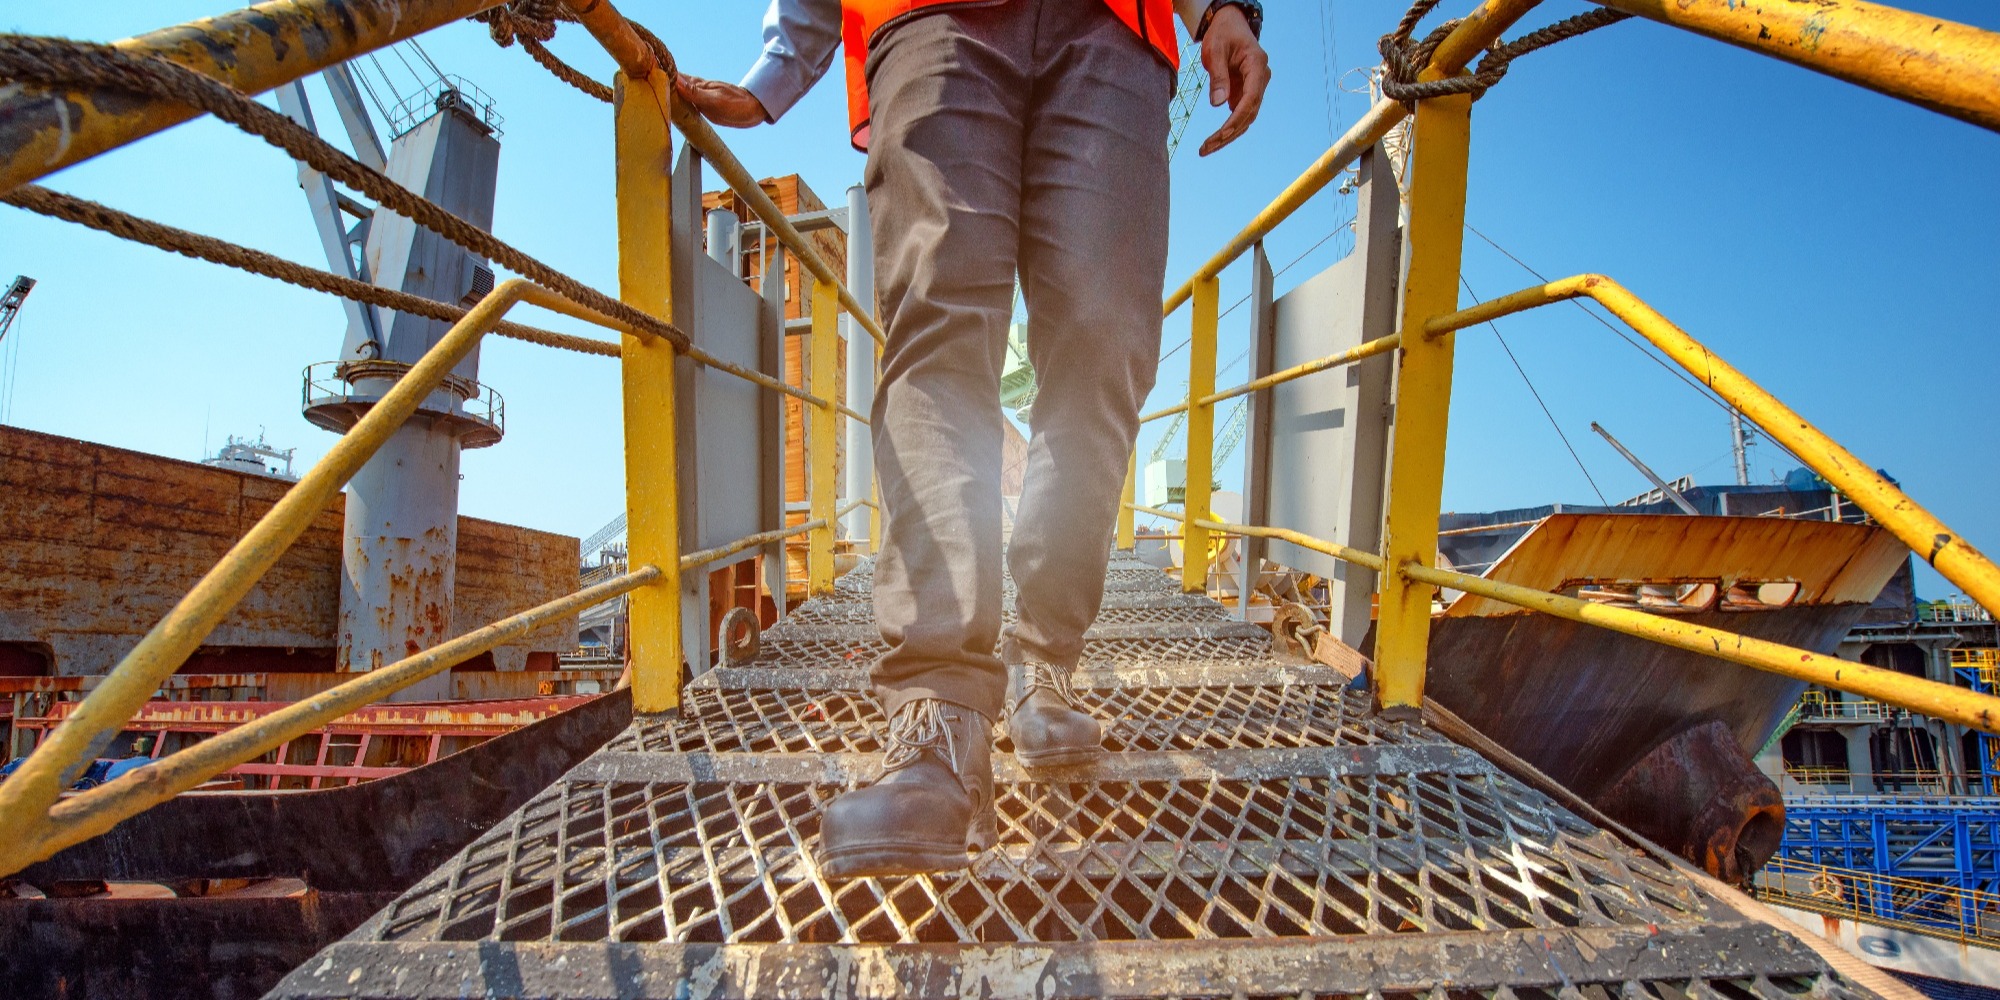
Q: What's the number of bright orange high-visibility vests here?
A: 1